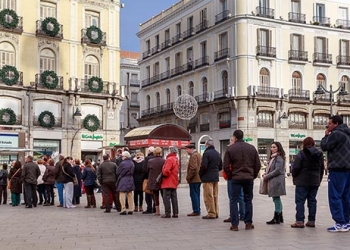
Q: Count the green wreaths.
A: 9